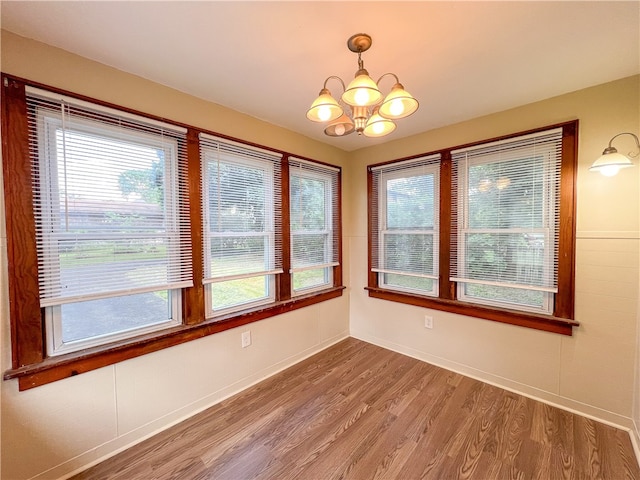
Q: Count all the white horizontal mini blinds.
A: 5